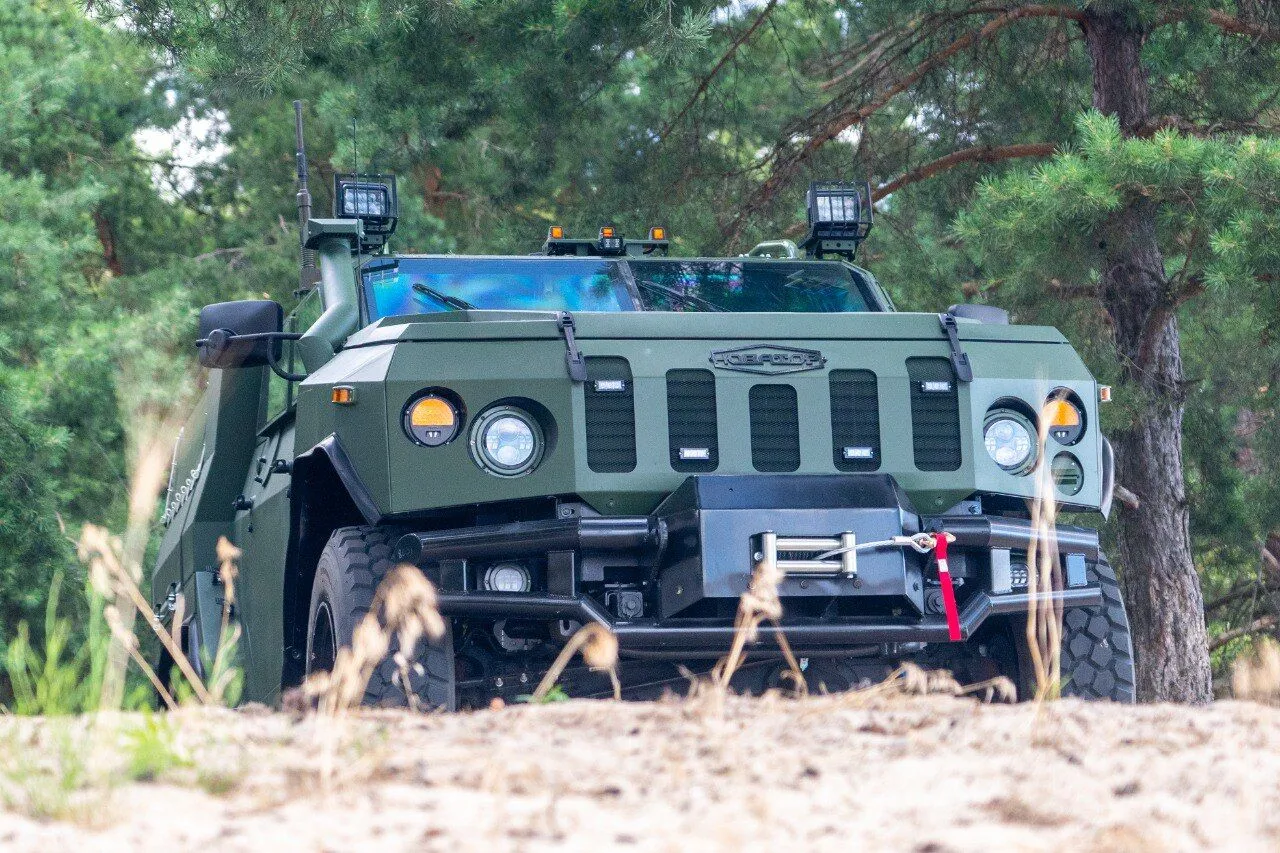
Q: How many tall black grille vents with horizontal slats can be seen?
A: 5